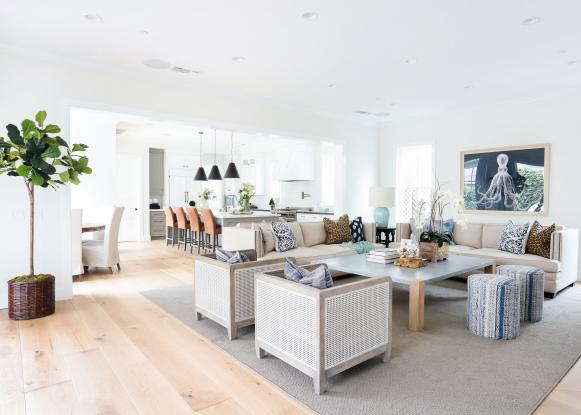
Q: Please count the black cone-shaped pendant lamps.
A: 3